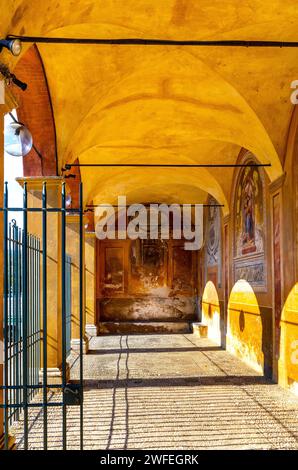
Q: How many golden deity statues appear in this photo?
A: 0